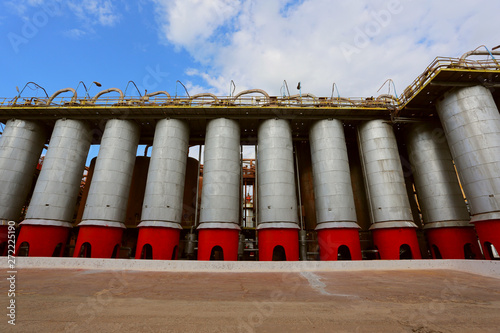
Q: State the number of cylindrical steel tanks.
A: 10